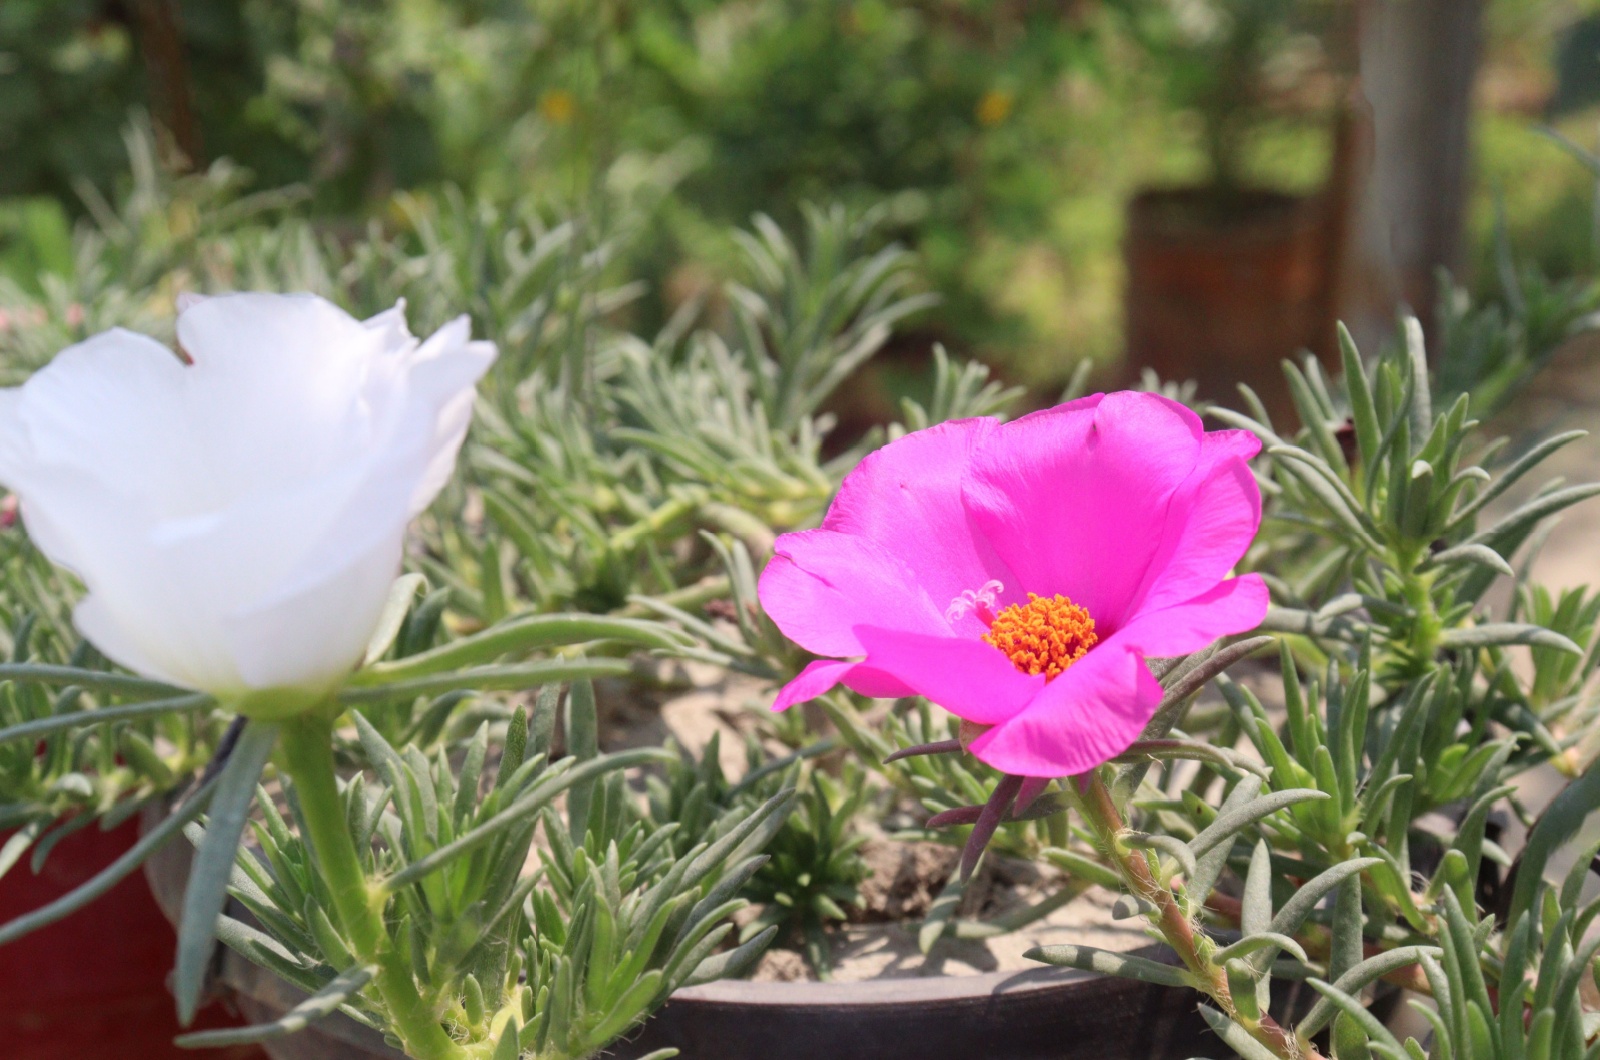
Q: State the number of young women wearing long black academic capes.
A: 0